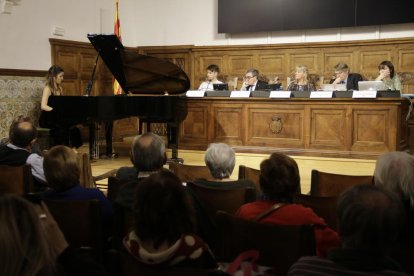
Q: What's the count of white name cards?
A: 5